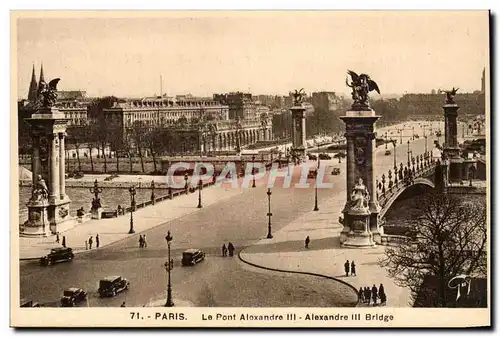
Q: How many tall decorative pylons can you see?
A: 4